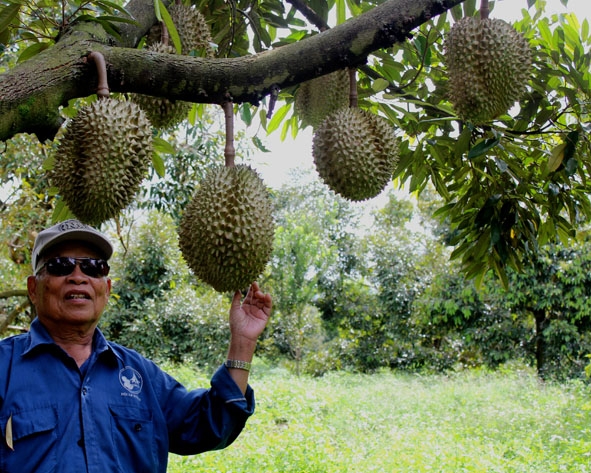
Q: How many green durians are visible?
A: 7